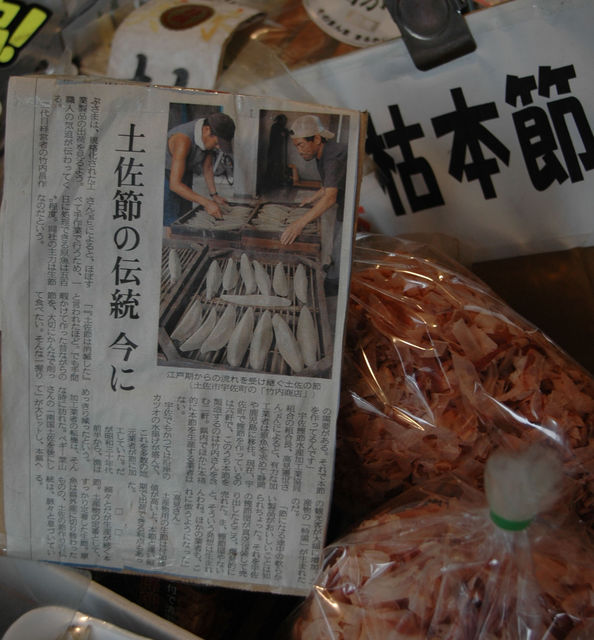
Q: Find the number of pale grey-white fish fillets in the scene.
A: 15